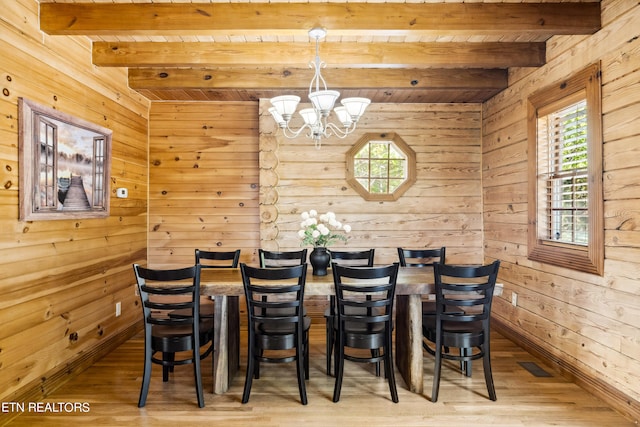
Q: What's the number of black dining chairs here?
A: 8